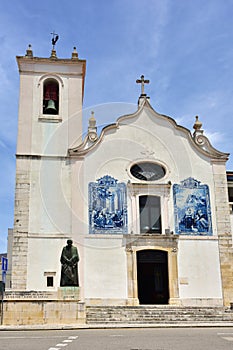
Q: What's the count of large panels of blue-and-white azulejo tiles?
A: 2